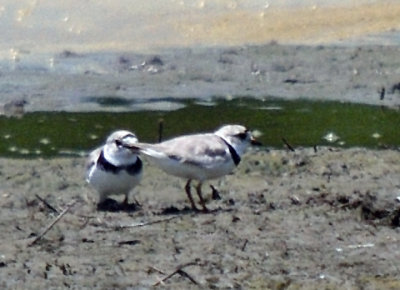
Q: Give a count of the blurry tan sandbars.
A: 1